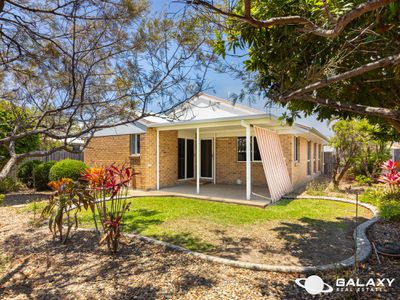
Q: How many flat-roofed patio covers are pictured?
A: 1